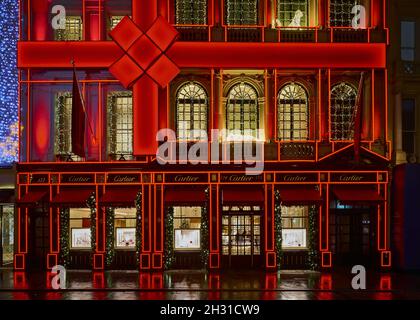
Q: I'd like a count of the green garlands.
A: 8